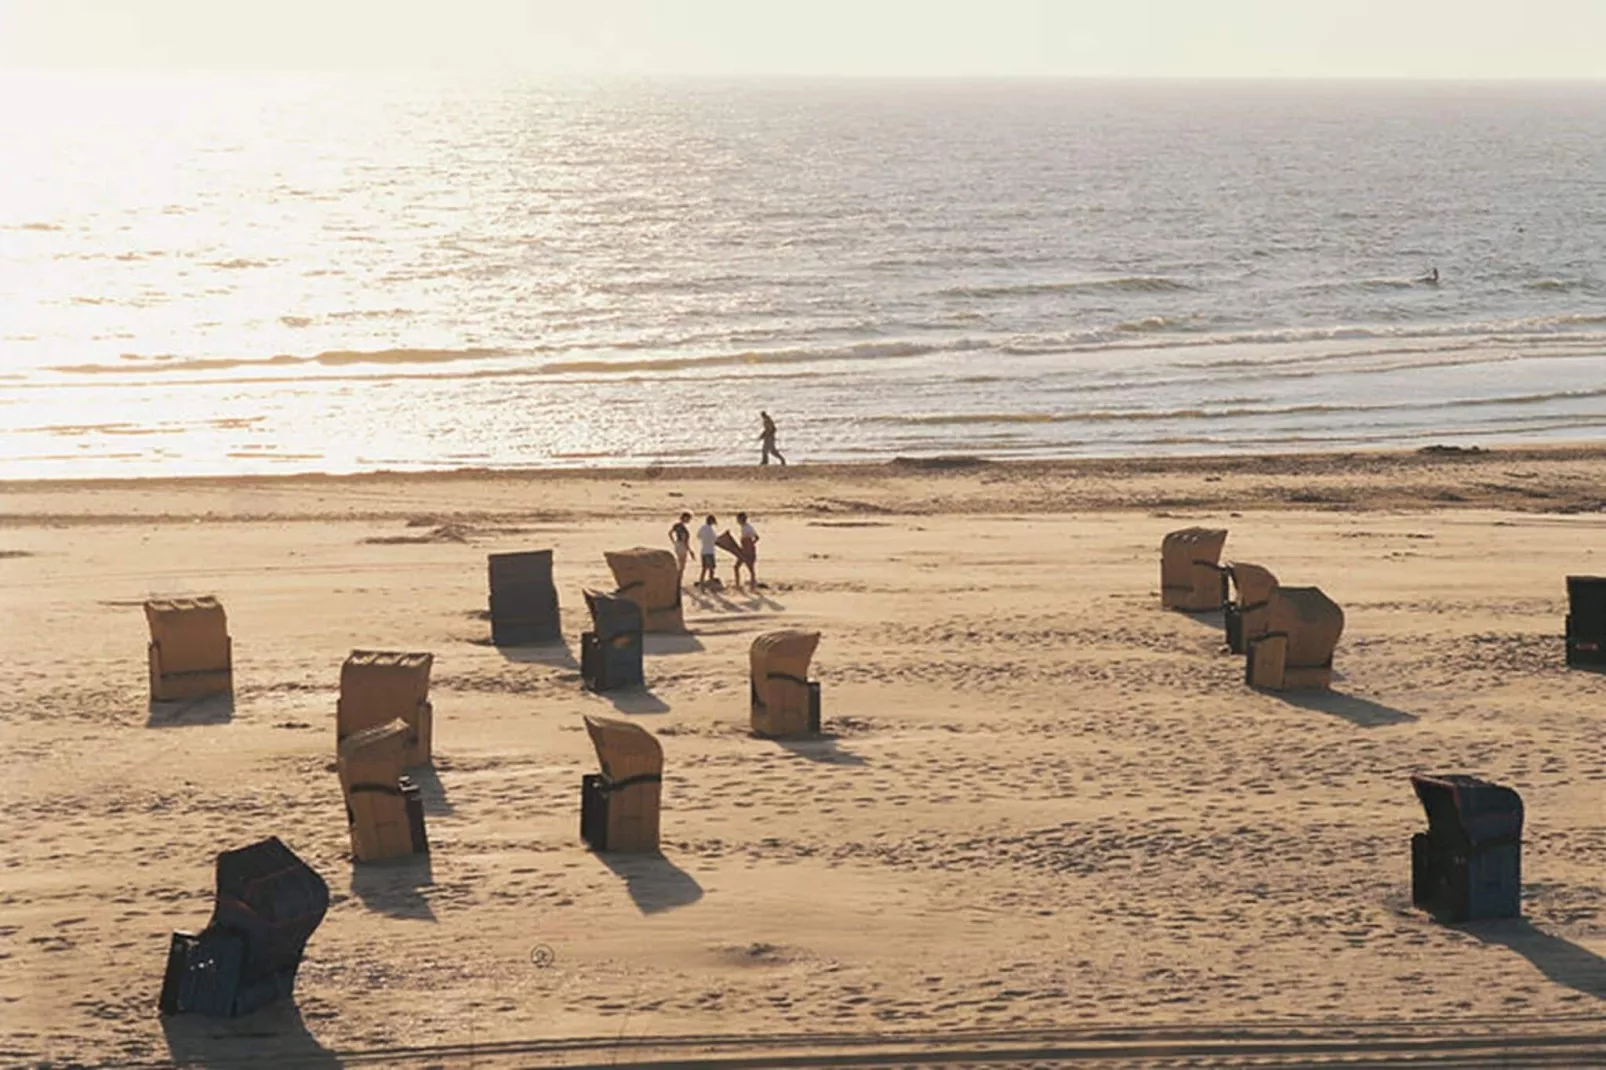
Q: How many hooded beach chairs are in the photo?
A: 14